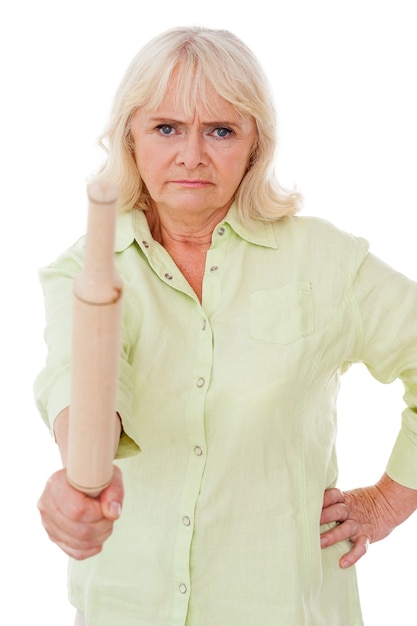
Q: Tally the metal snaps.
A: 9